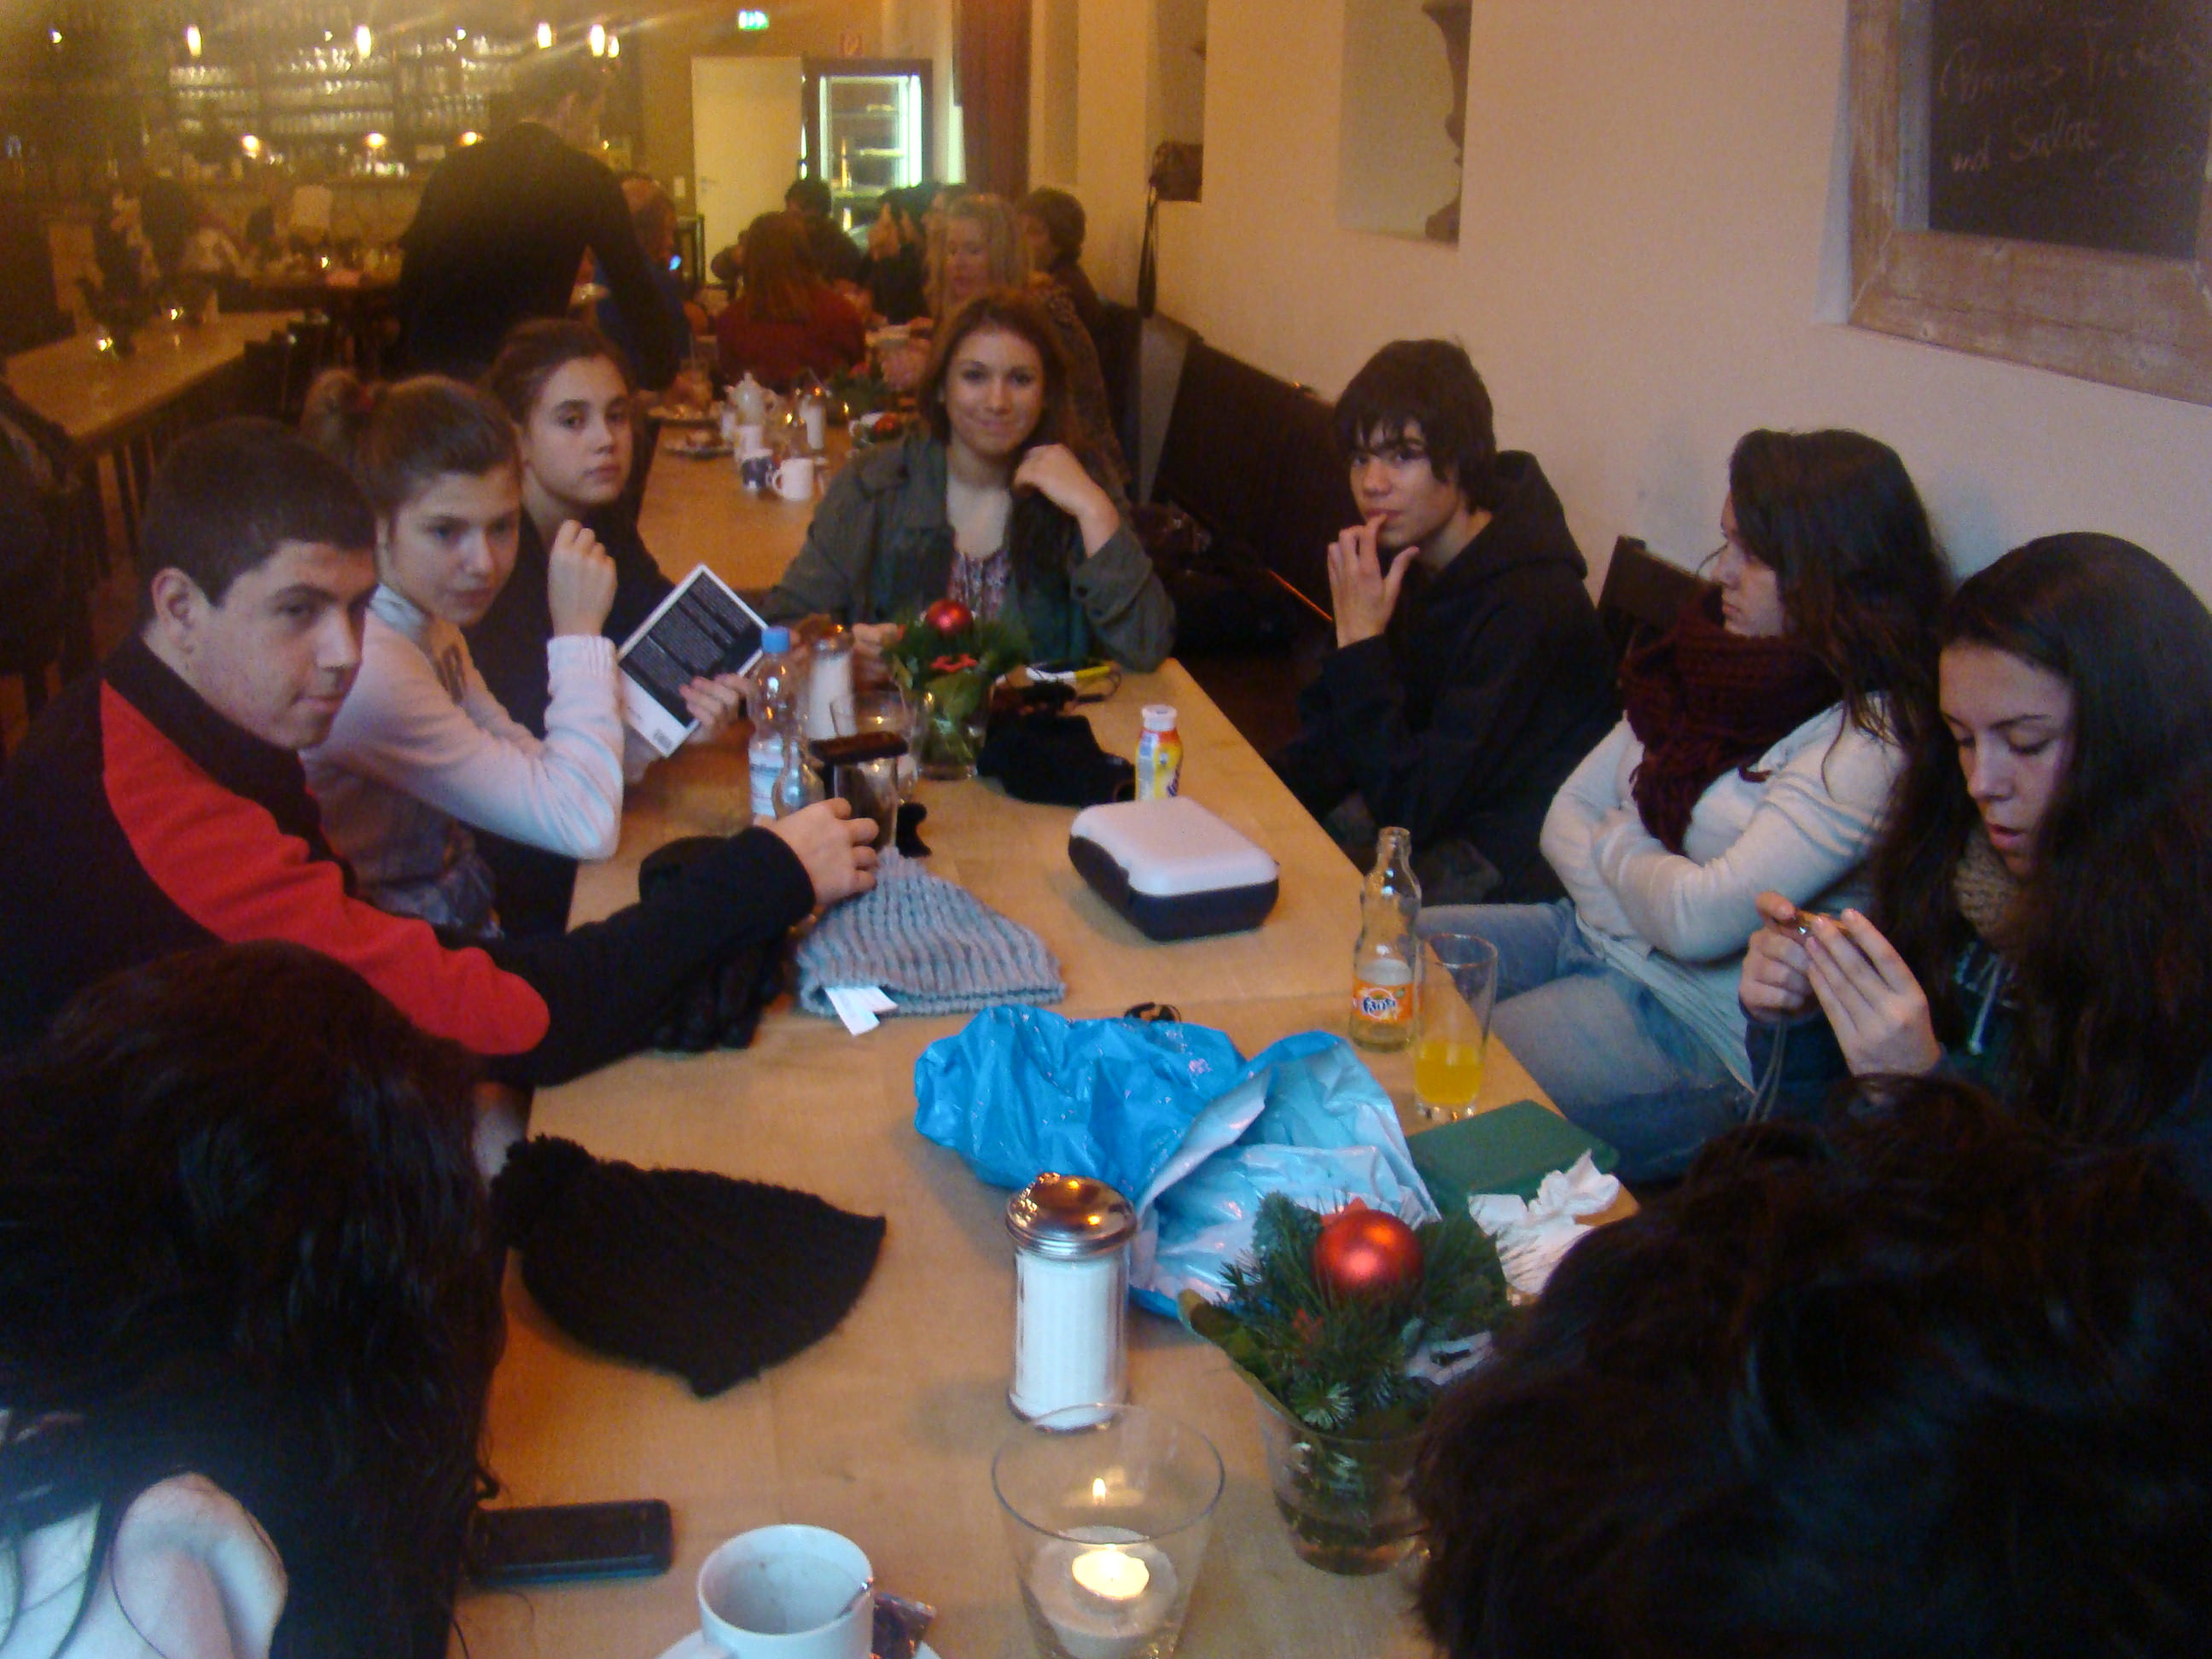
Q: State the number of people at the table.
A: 9